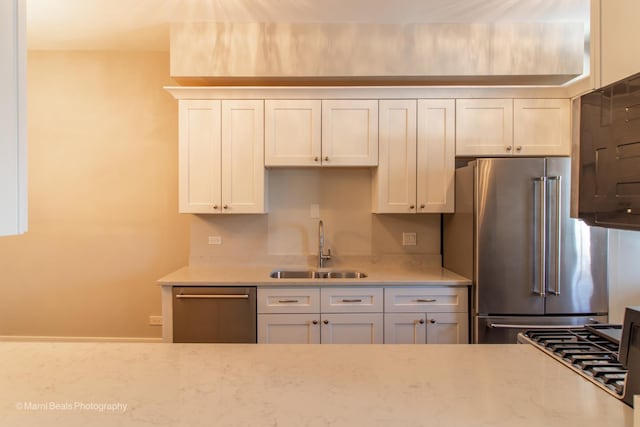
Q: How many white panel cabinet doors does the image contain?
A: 12